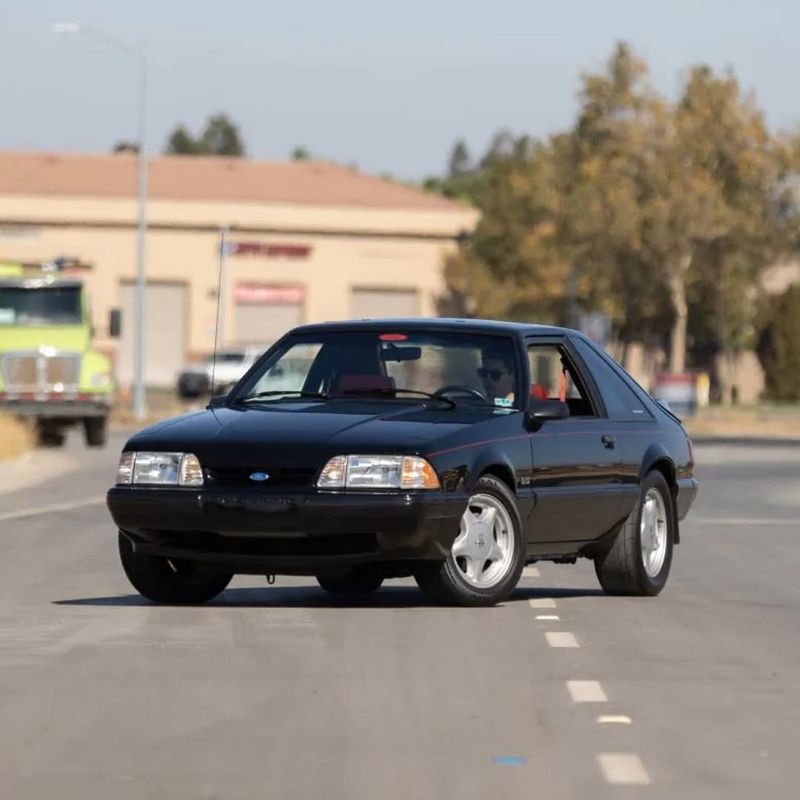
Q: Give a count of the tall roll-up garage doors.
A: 3